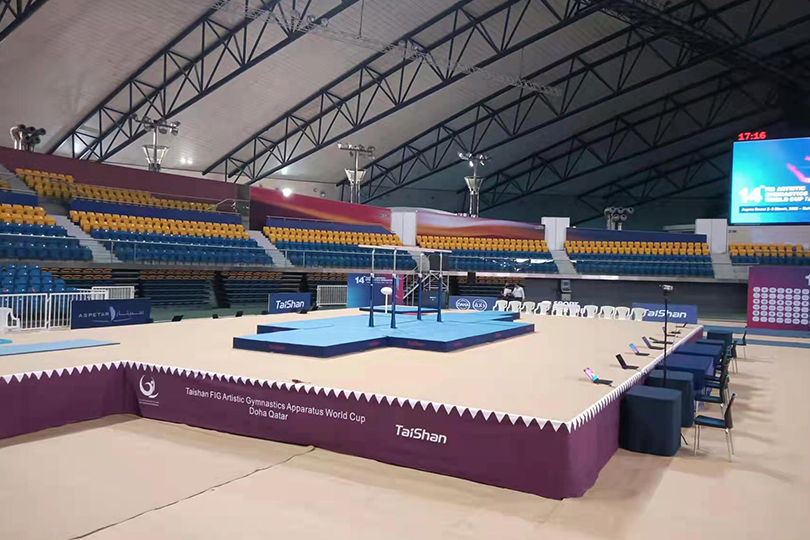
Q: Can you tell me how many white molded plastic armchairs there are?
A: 11